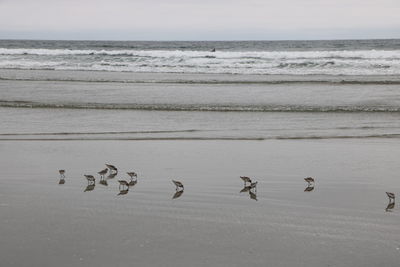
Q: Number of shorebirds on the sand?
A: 11